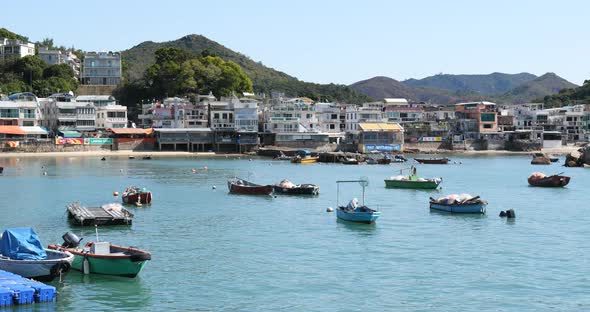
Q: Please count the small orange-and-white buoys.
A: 3